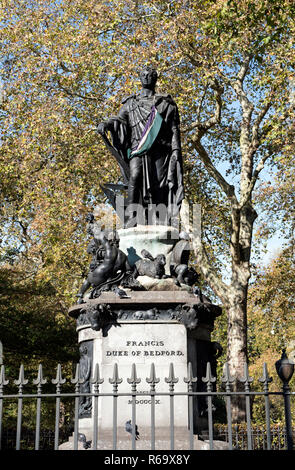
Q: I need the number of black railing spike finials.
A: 15